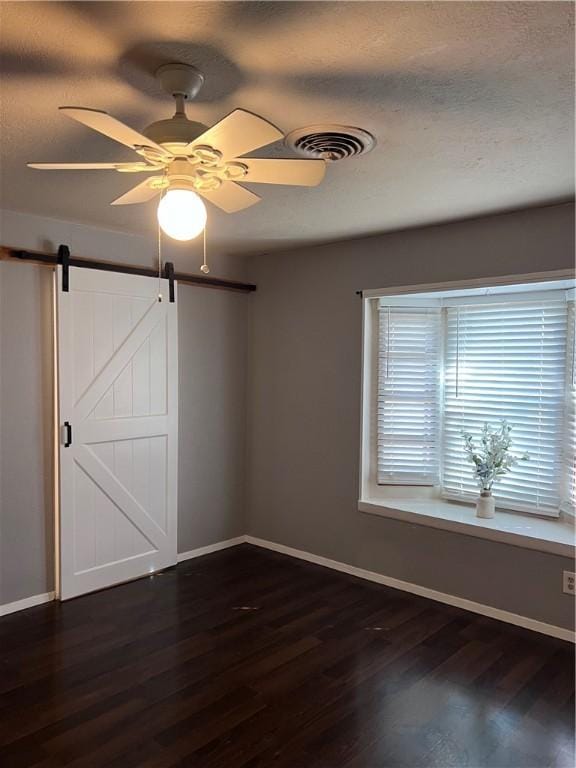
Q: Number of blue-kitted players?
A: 0